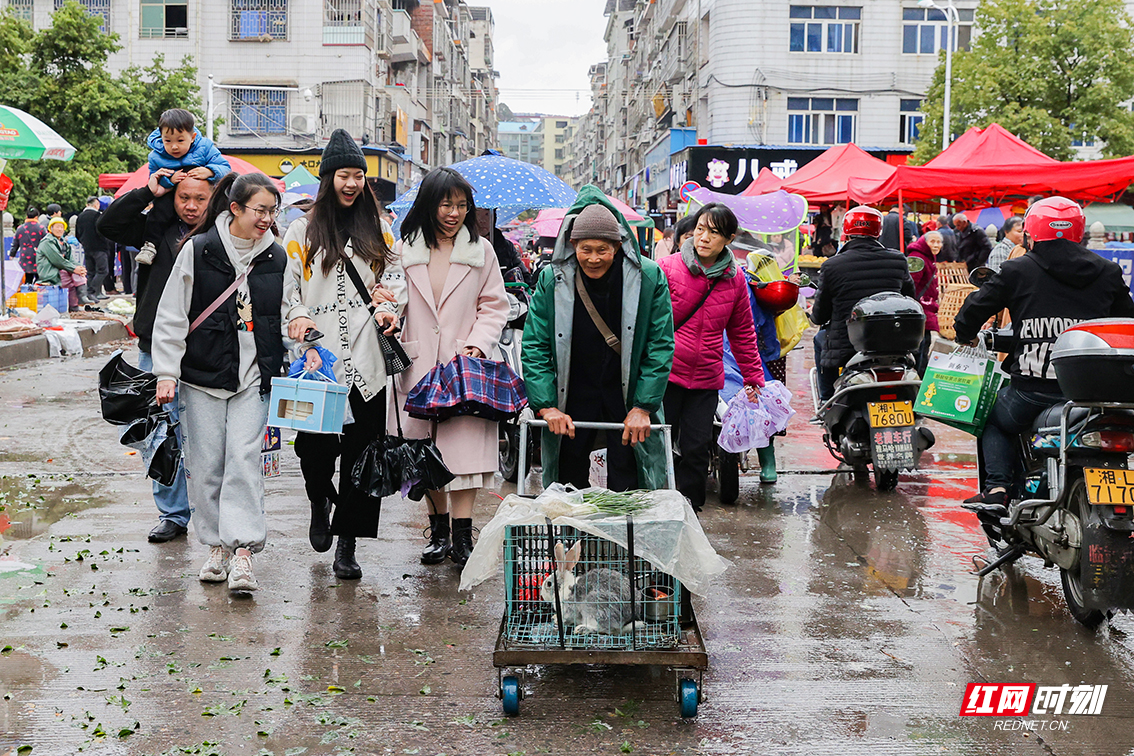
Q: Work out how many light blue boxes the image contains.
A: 1